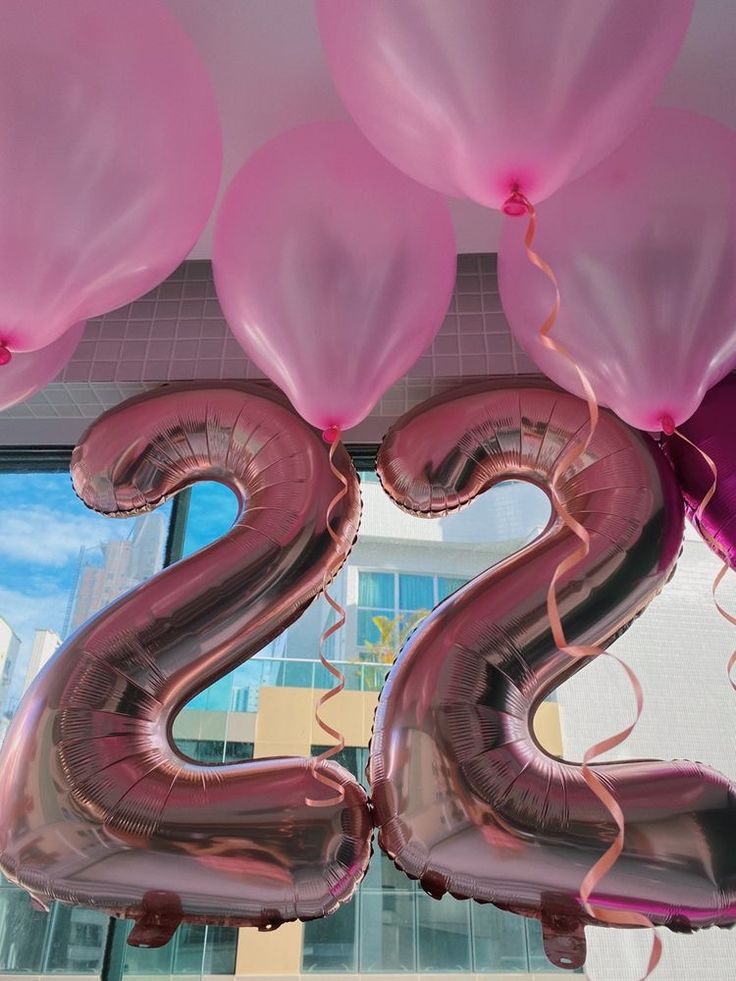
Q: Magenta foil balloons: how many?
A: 1